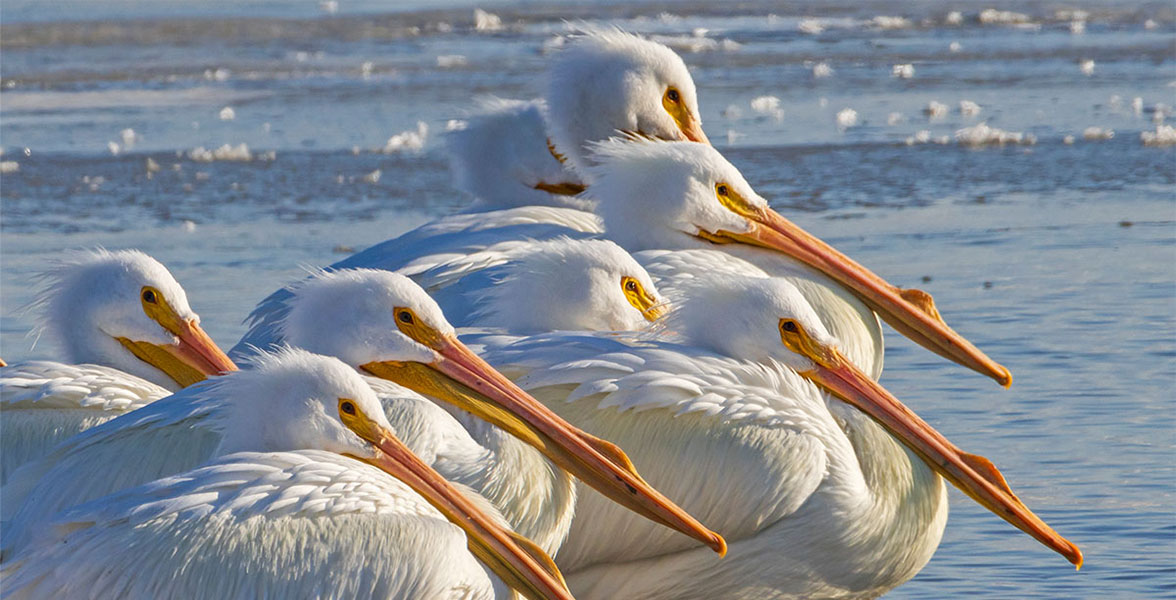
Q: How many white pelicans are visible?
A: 8